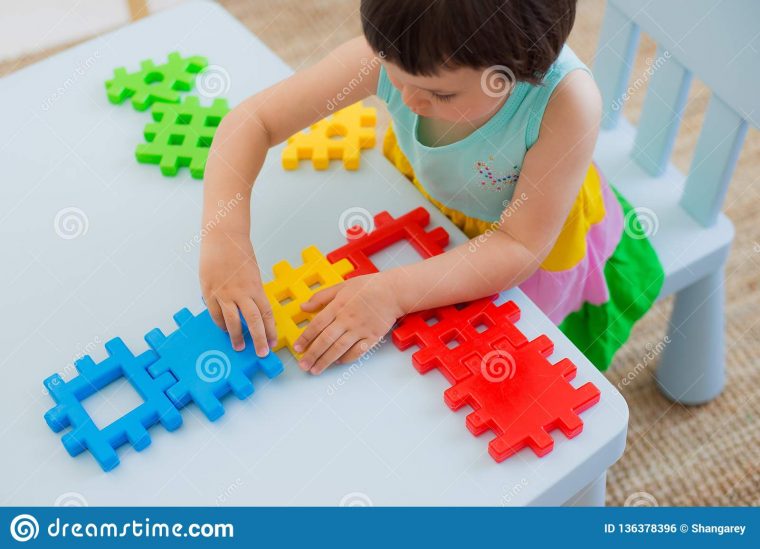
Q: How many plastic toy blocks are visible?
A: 9